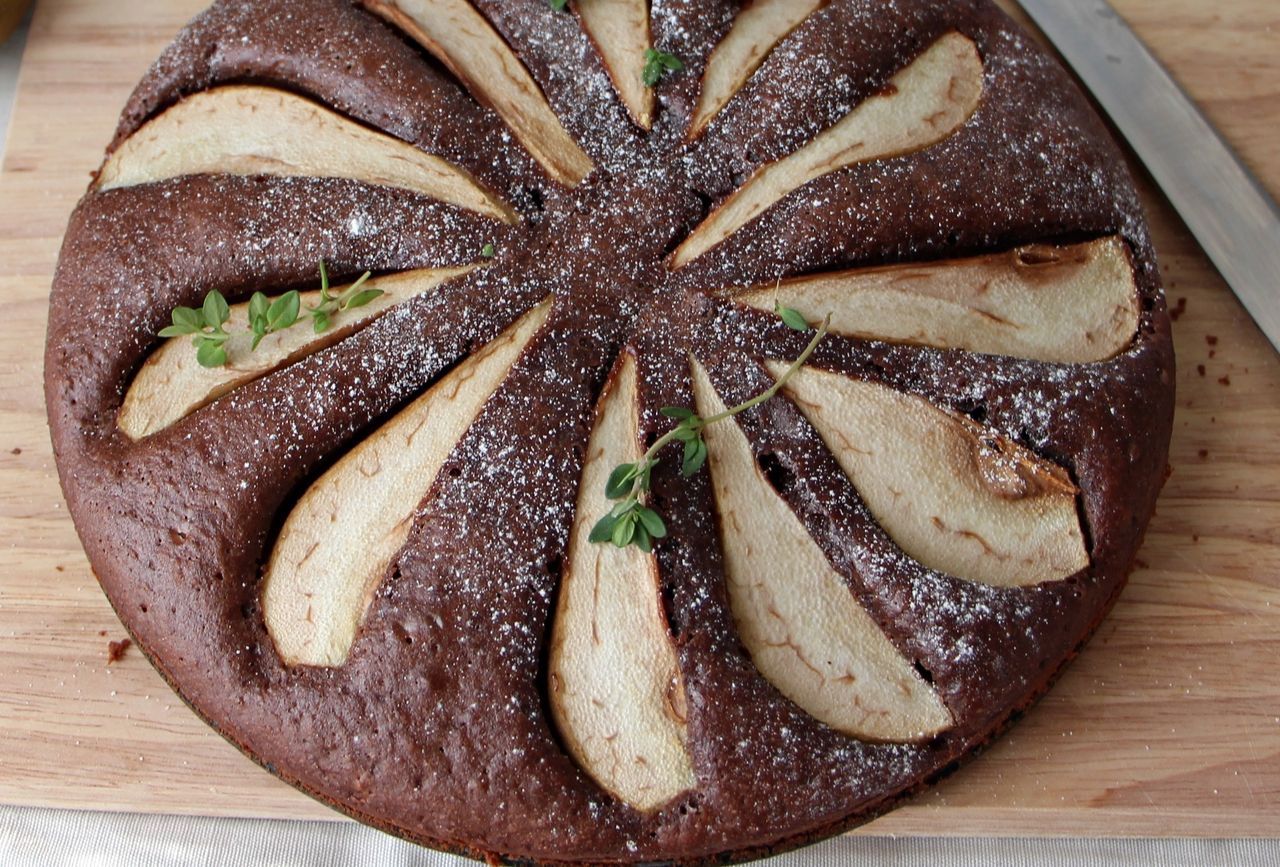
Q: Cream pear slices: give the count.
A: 11